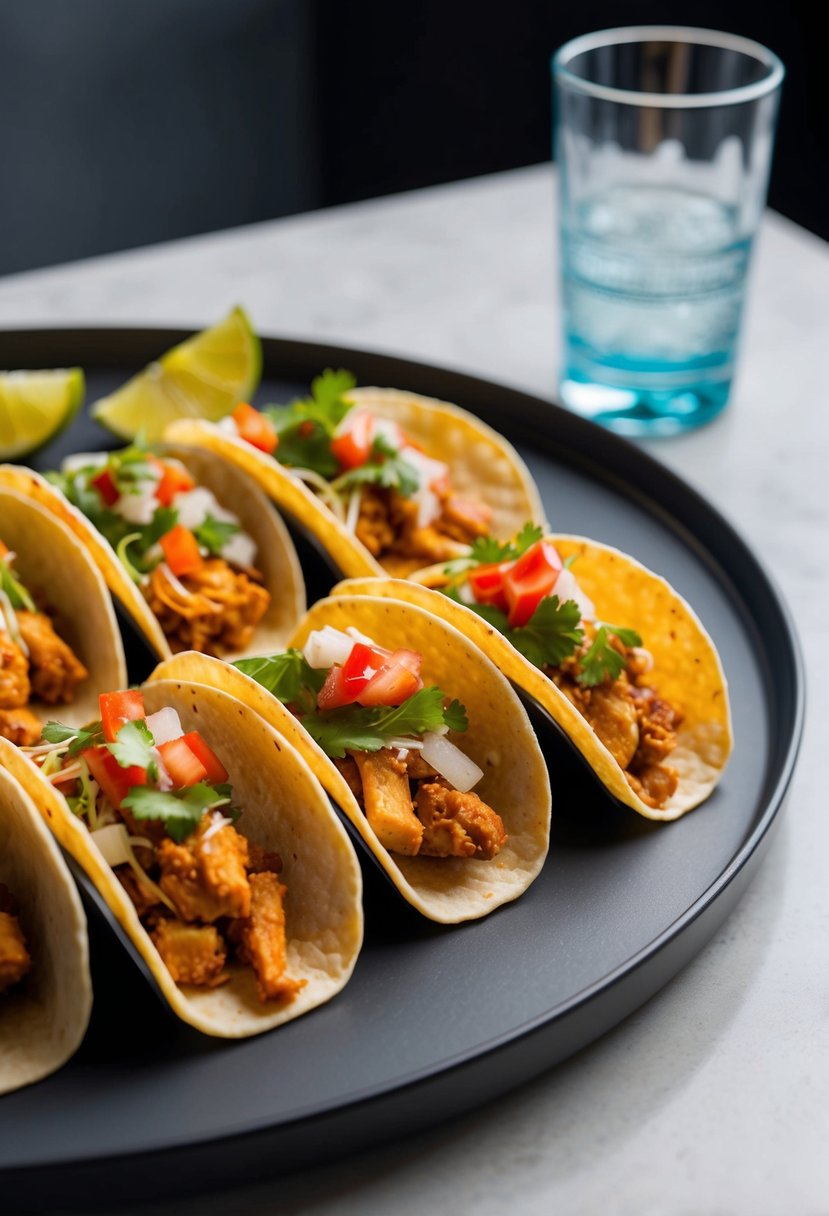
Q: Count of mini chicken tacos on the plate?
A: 7